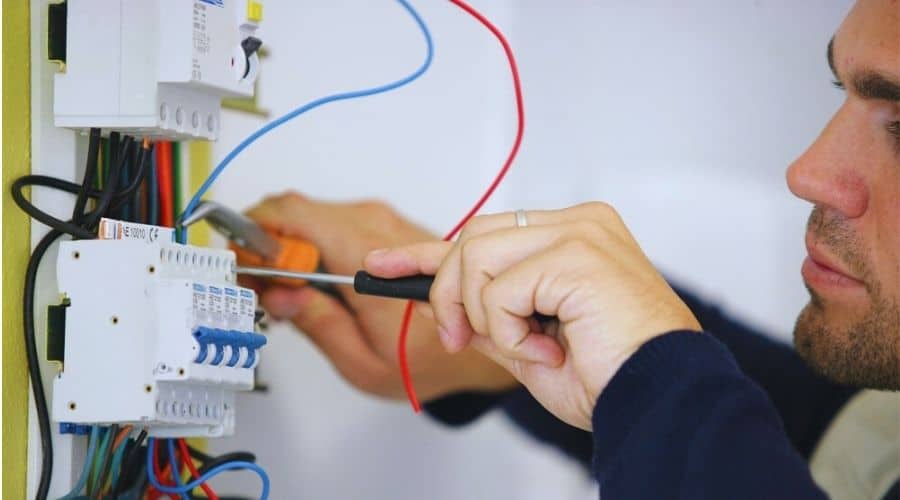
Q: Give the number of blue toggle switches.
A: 4